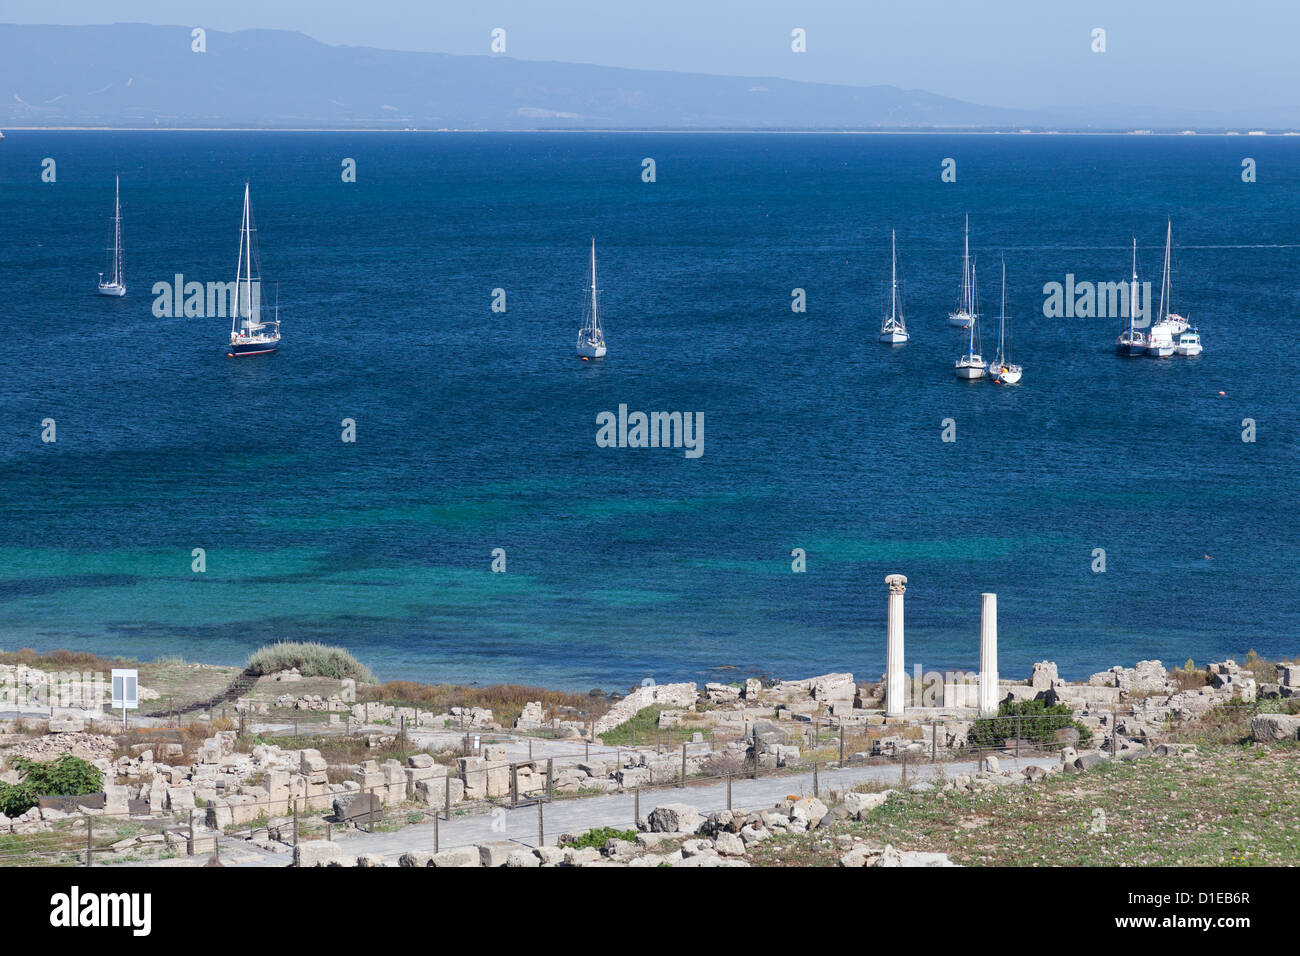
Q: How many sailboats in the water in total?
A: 9